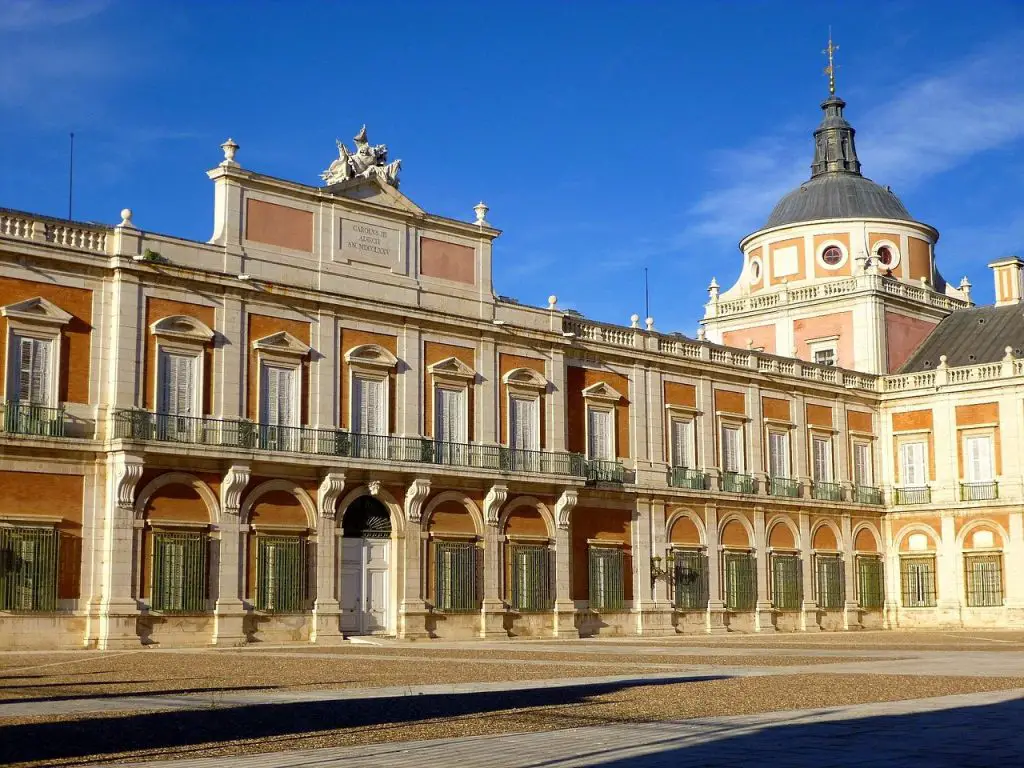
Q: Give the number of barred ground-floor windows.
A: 13